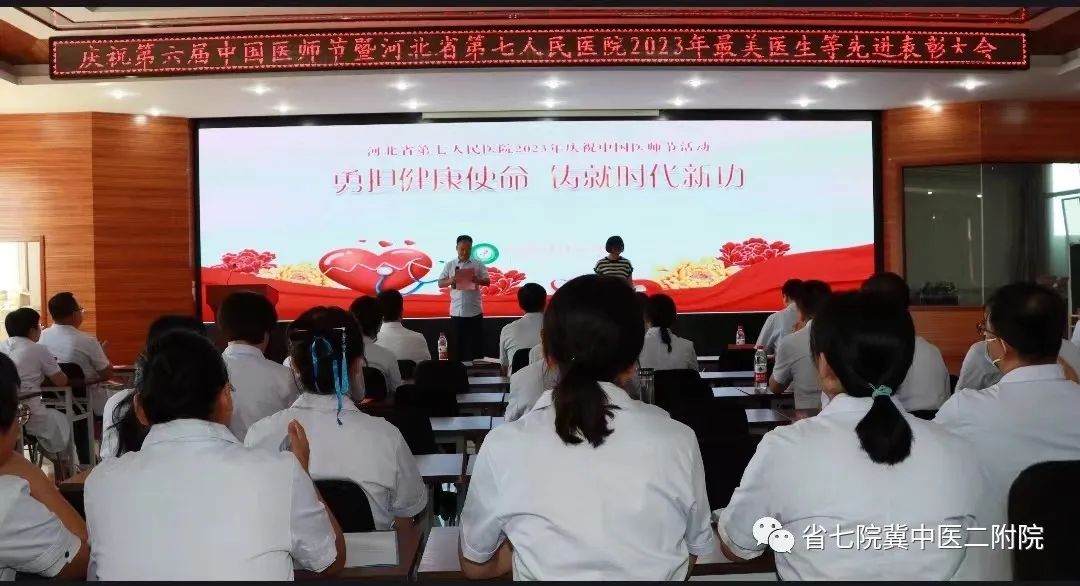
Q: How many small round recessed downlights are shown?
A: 14